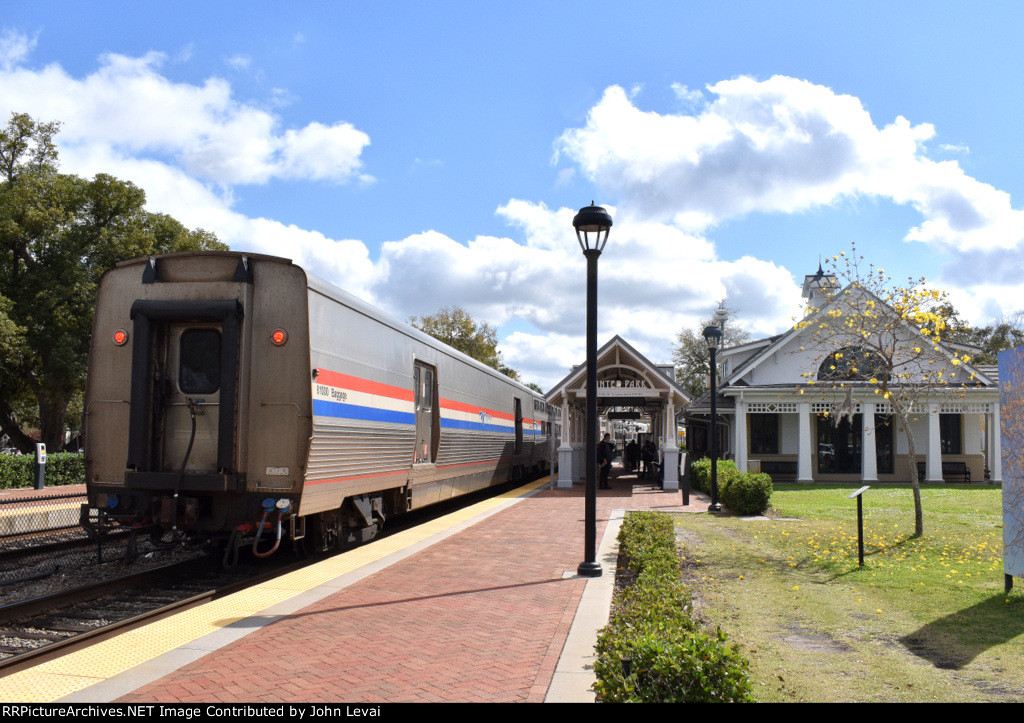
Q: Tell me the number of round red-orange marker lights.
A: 2